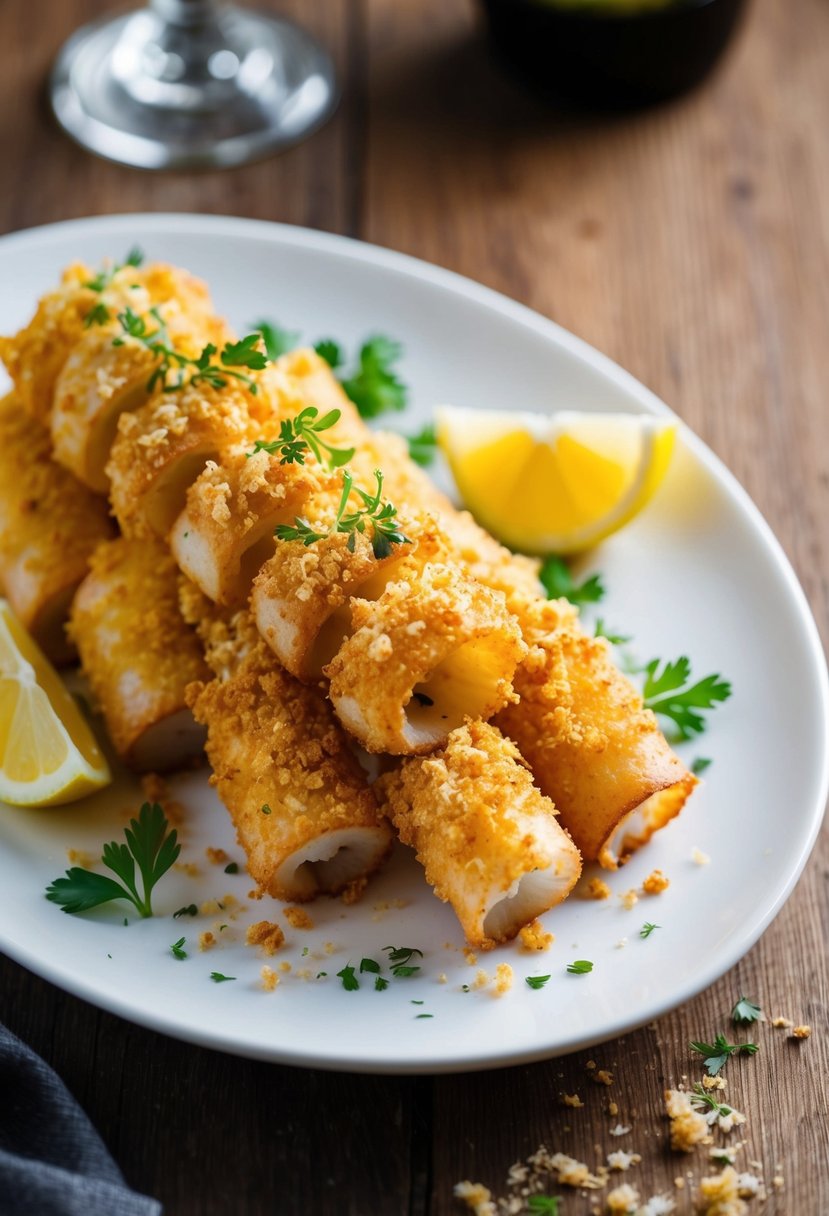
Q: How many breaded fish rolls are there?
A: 11